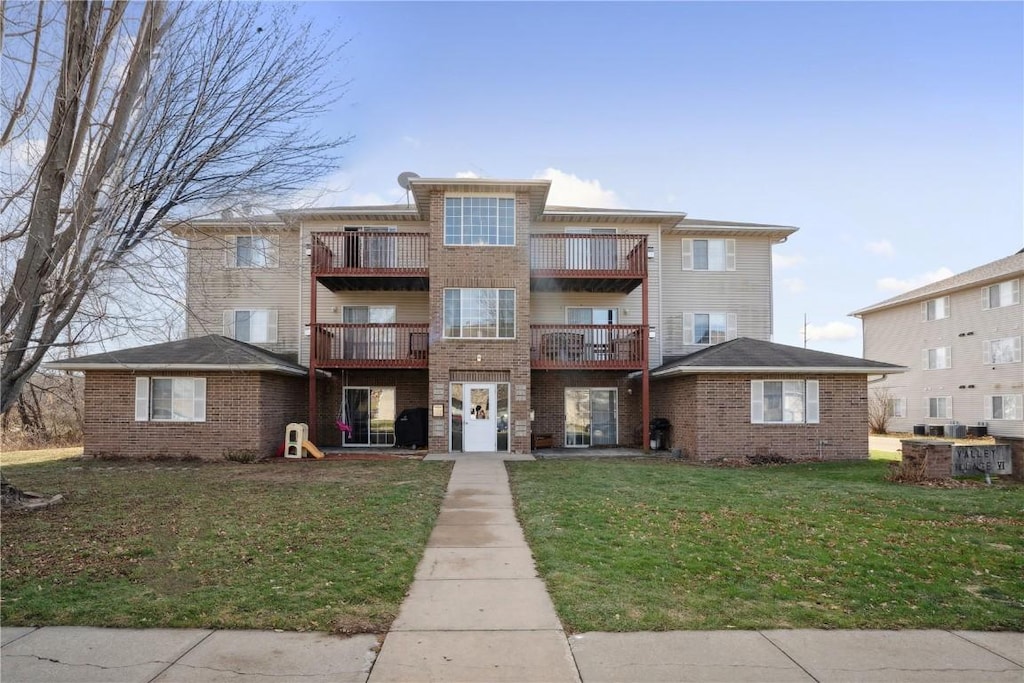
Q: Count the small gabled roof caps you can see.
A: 2